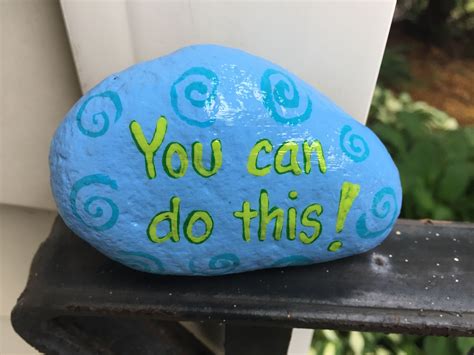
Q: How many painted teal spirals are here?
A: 9